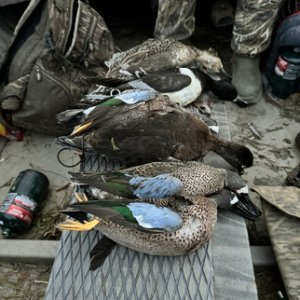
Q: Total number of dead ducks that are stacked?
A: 6